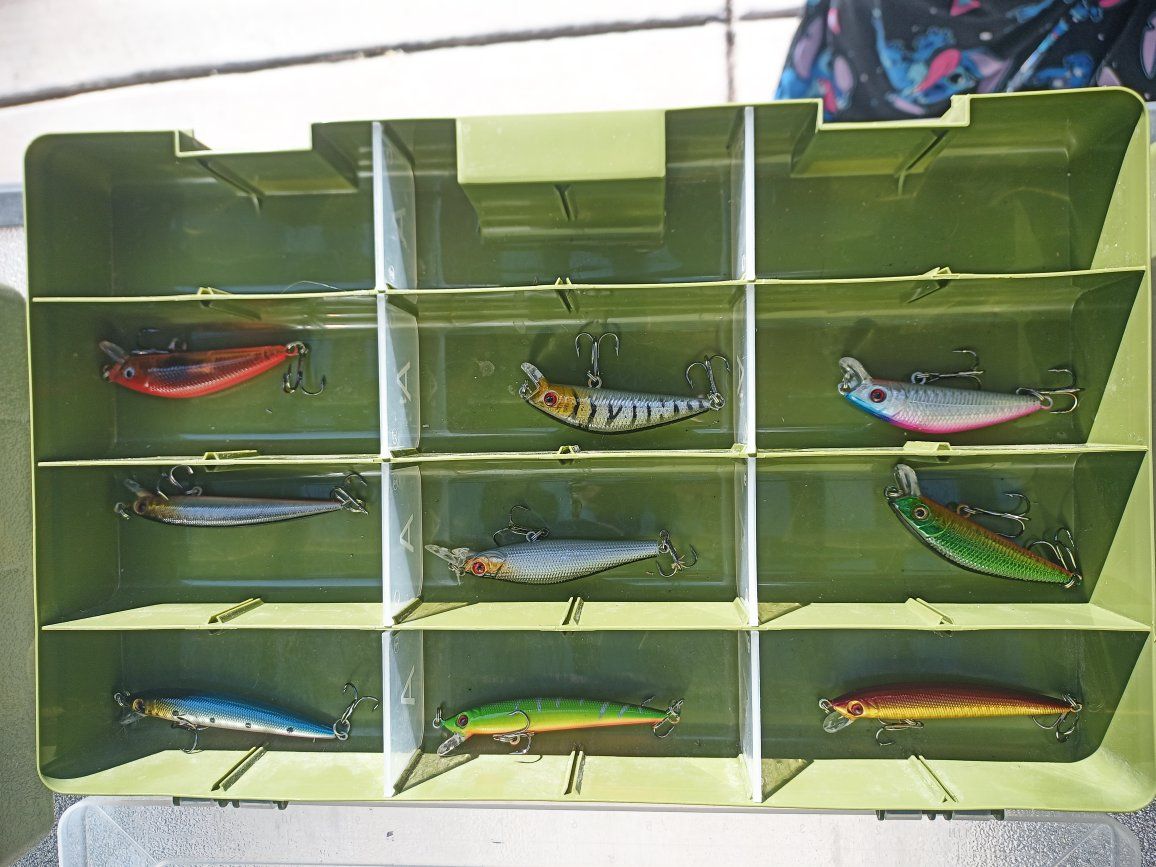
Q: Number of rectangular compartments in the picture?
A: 12